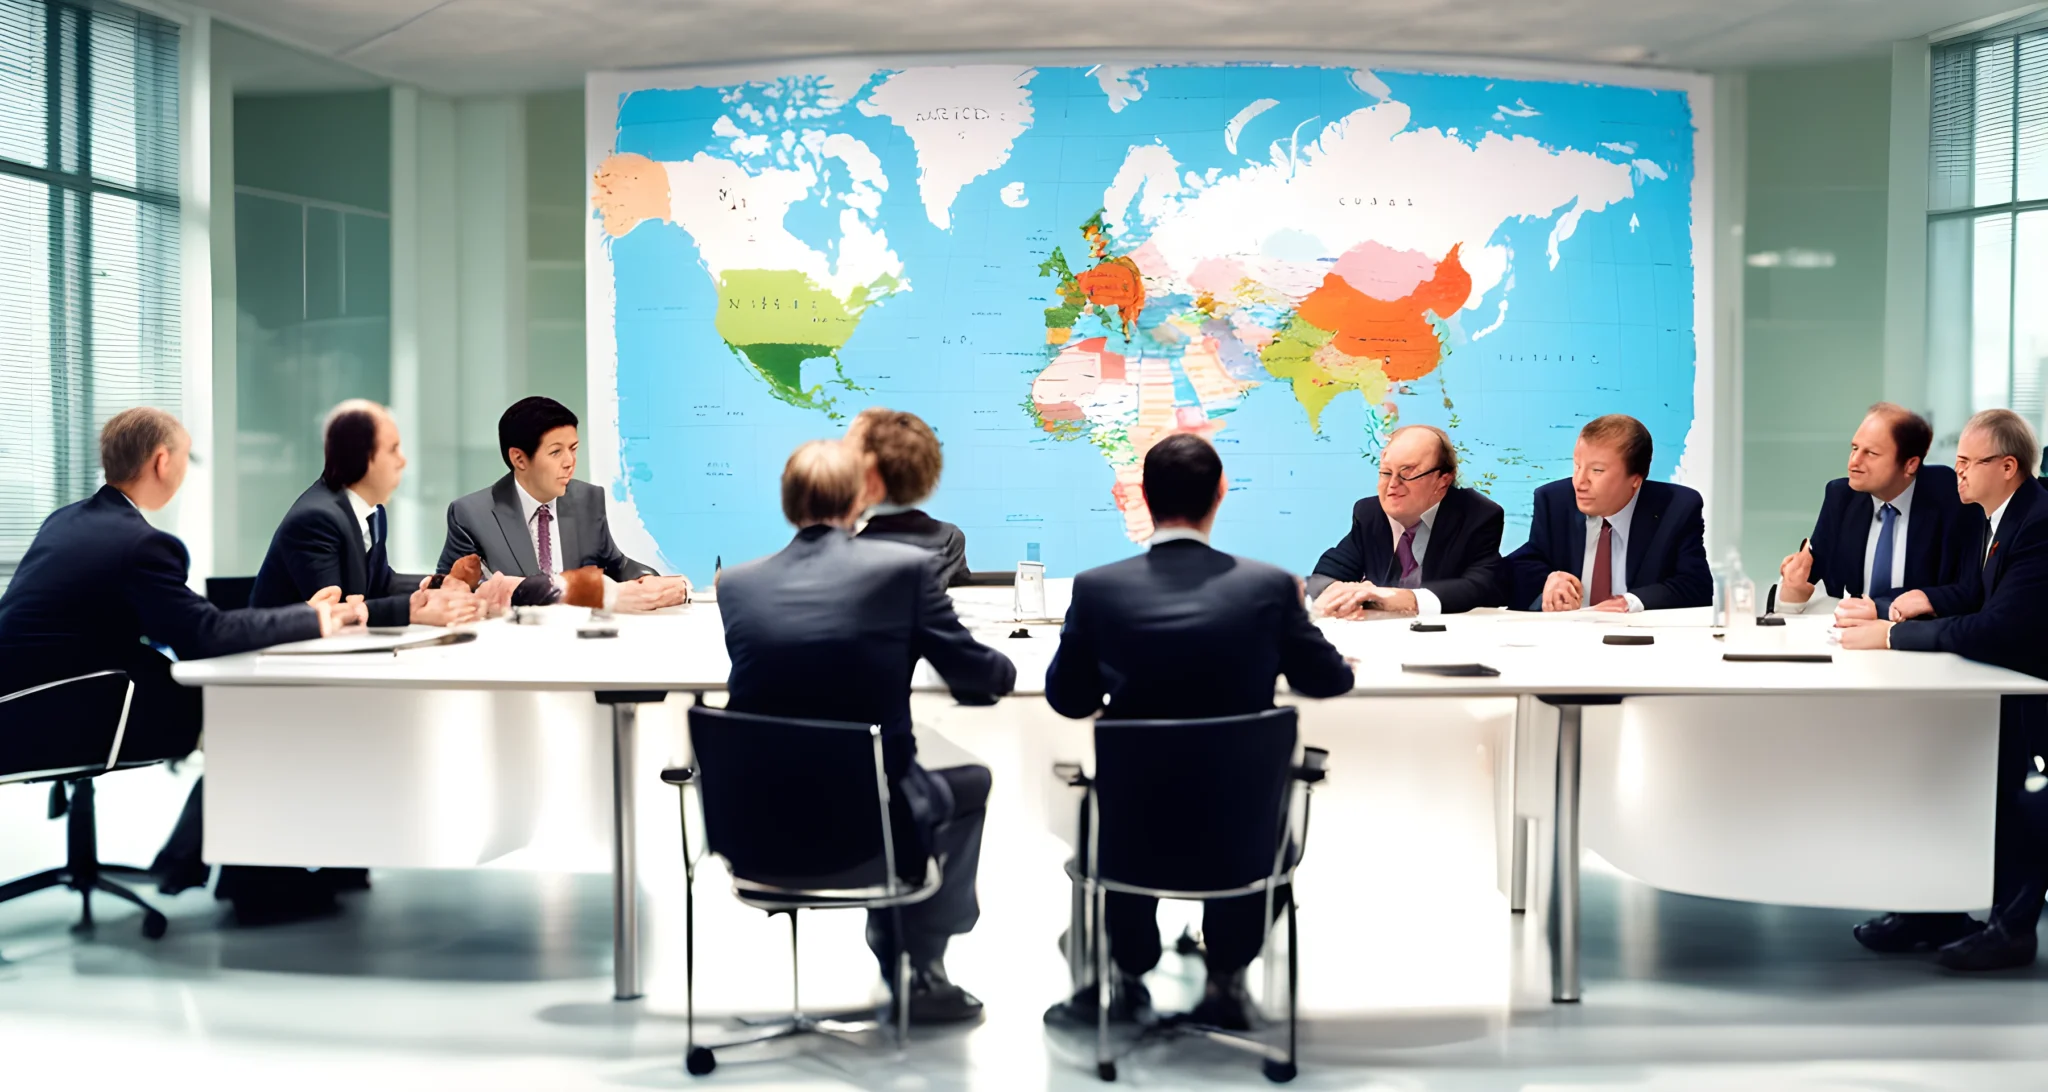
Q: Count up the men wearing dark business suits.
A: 10